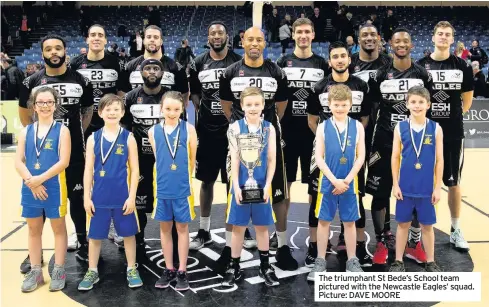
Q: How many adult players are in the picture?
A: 11